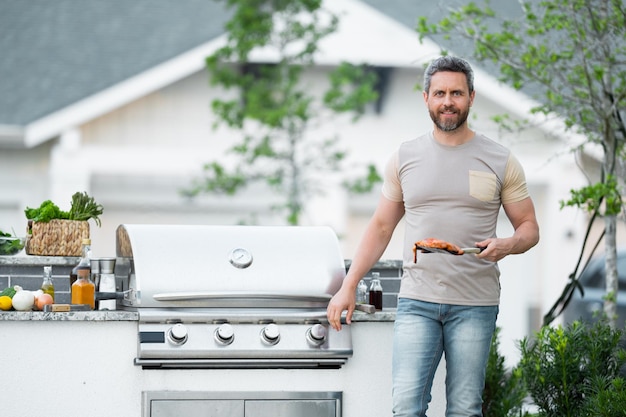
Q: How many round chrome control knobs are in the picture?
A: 4